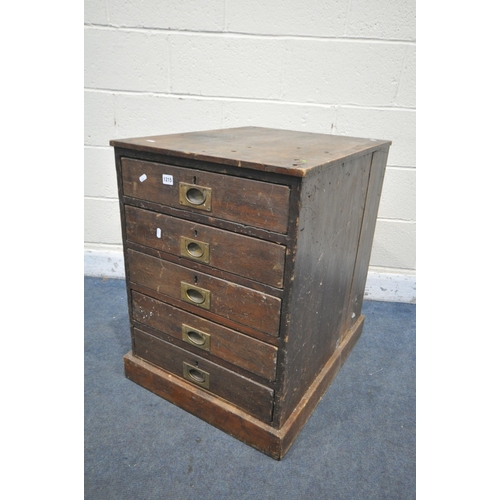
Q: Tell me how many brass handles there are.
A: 5